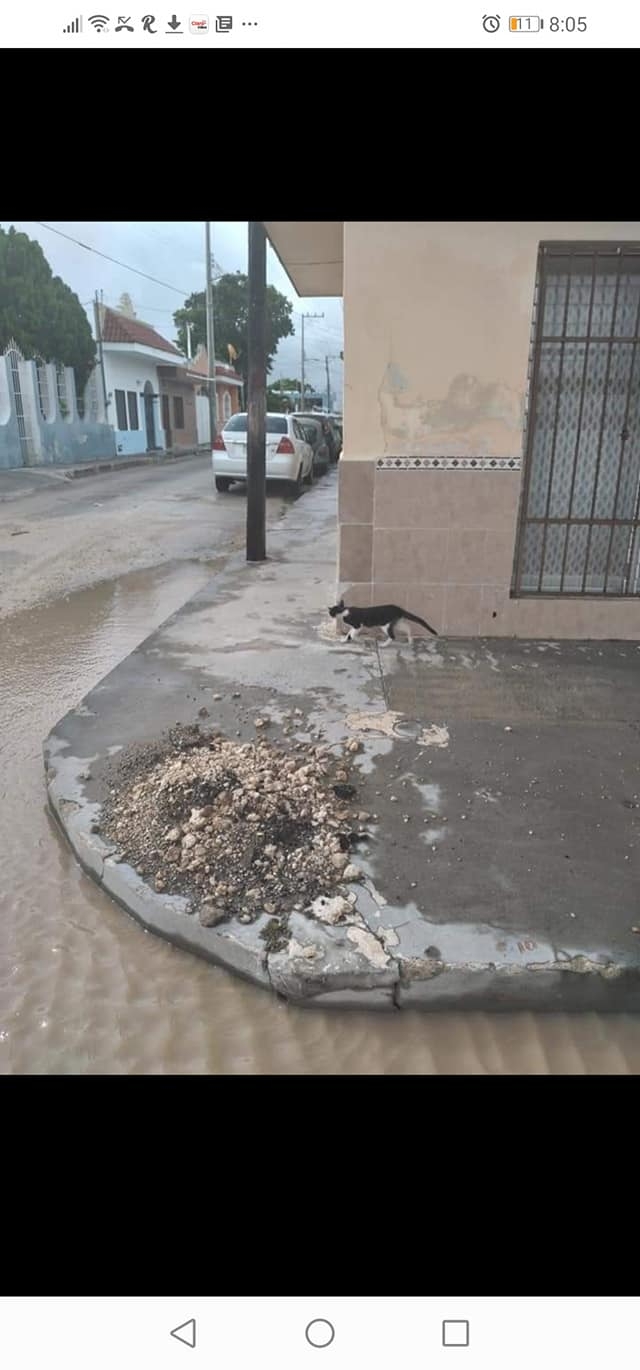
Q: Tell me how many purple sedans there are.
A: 0